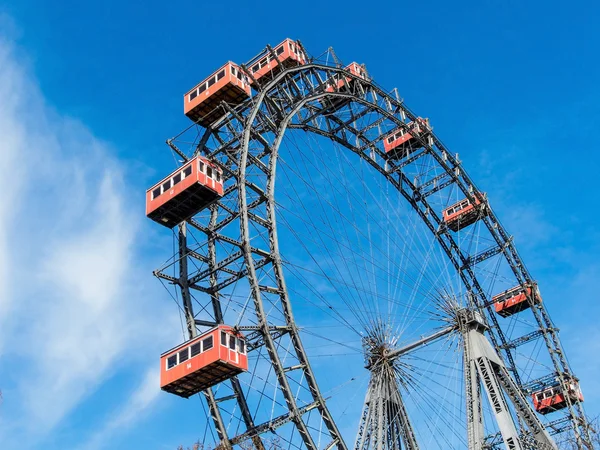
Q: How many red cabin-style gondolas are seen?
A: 9